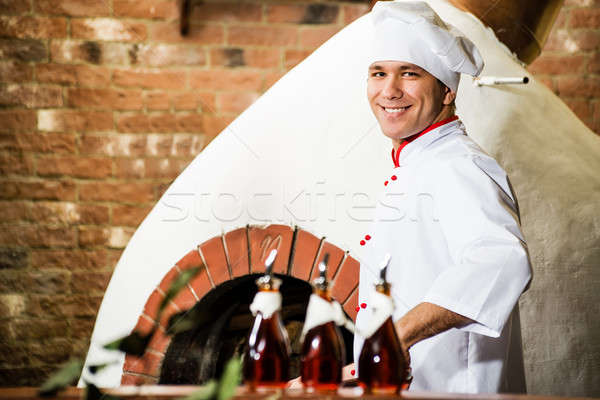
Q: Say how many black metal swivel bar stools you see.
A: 0